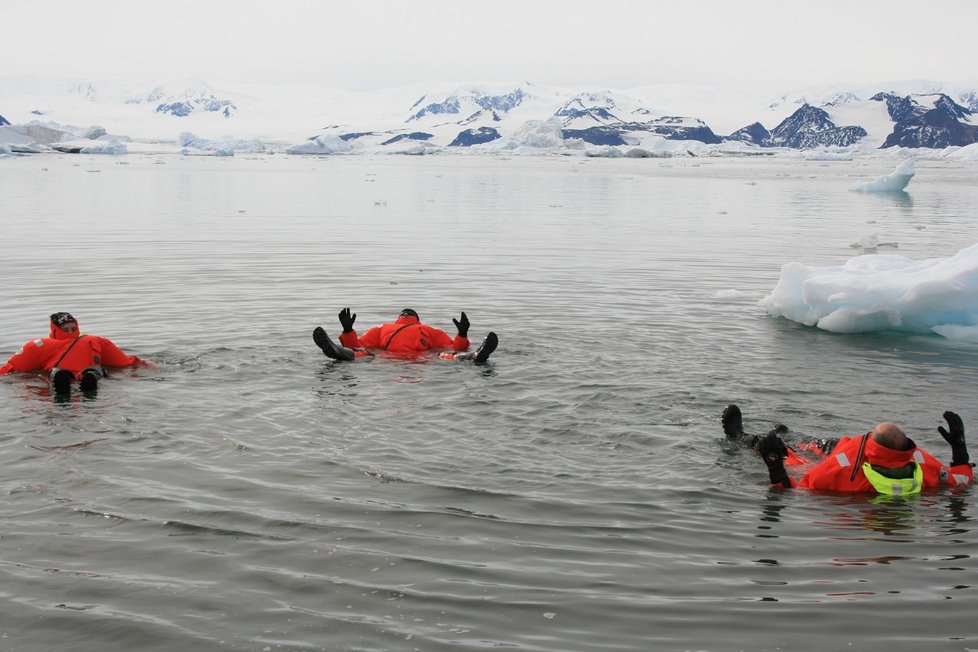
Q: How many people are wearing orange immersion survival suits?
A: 3